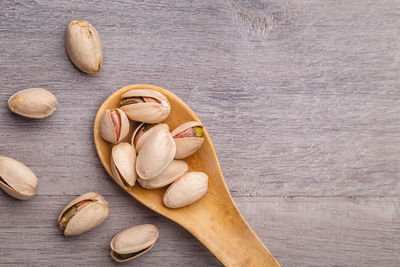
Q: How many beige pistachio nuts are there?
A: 13